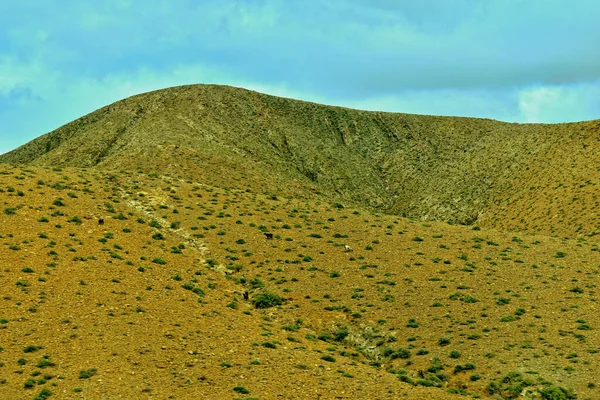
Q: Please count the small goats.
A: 4